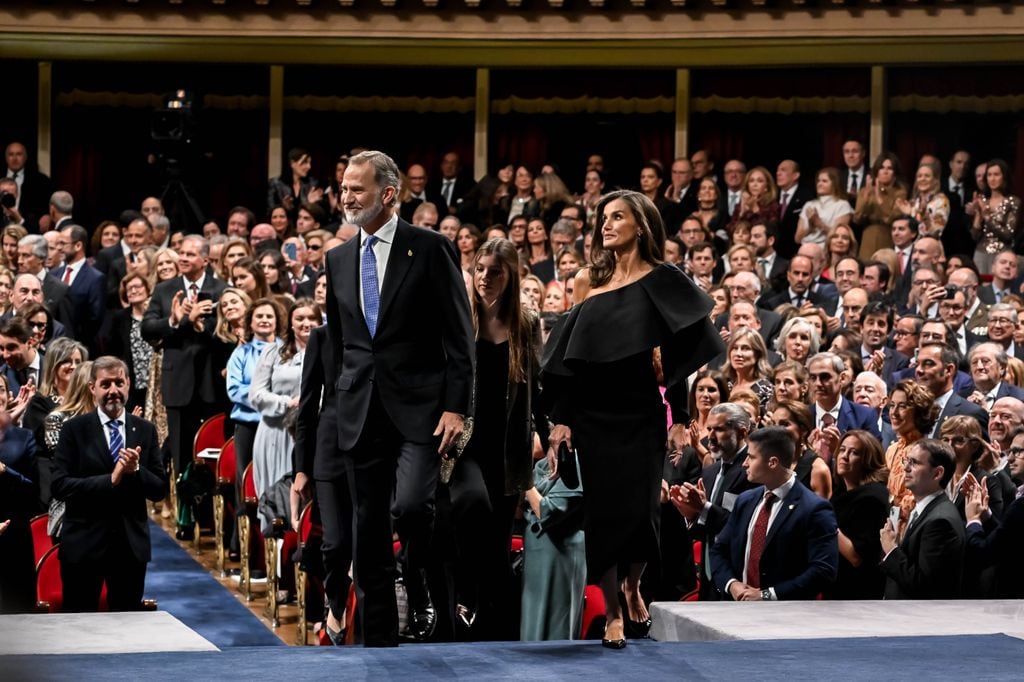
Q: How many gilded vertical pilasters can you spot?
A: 5